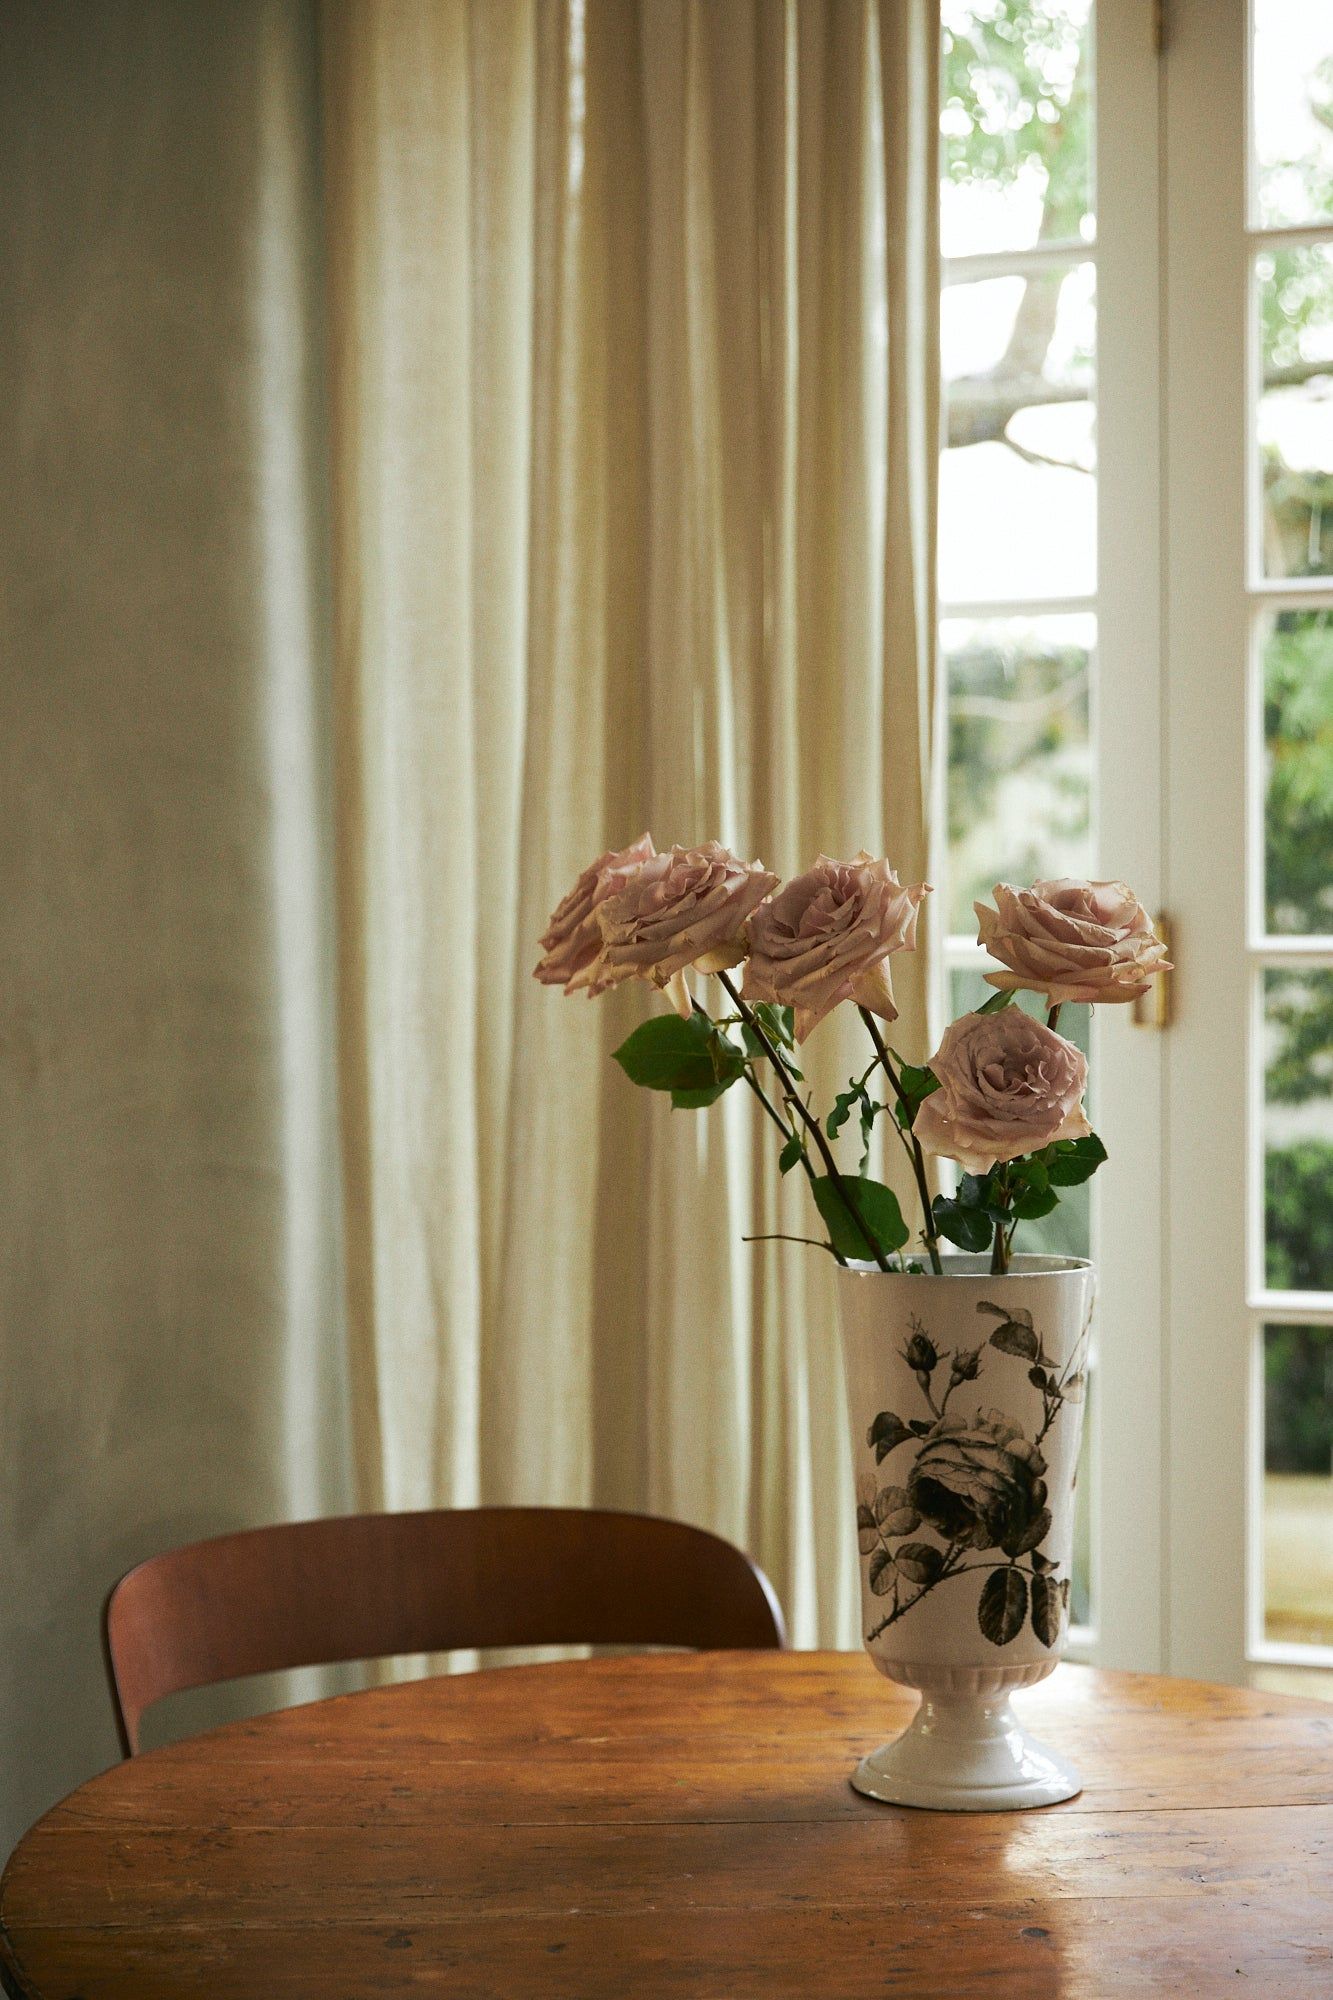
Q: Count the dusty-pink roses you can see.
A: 5